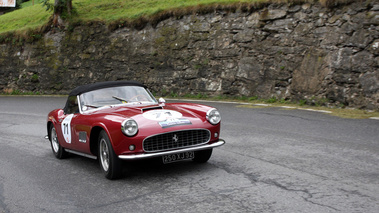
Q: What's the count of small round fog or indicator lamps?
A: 2